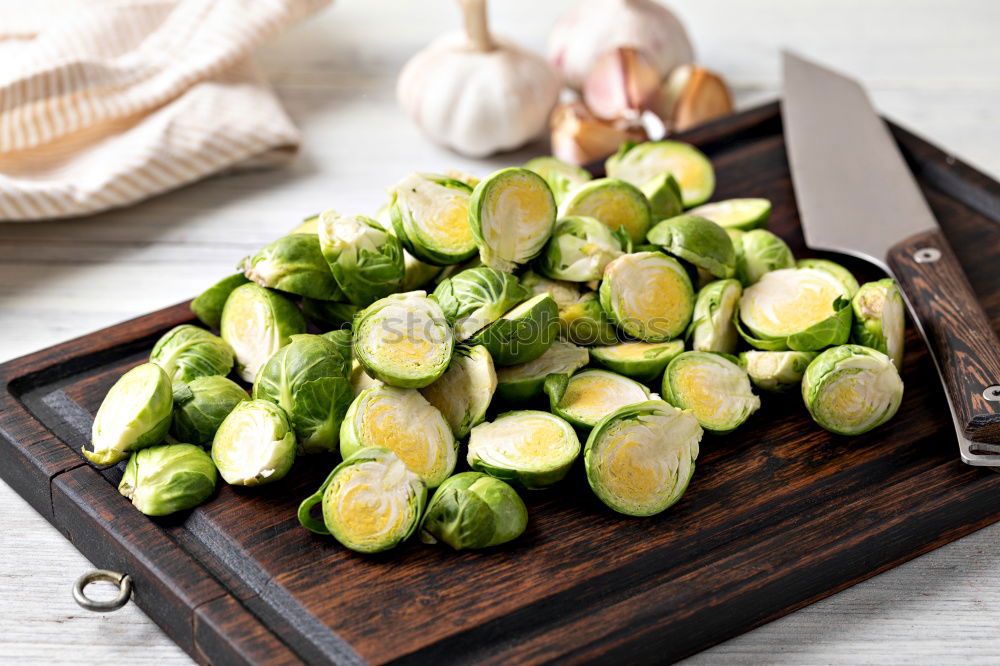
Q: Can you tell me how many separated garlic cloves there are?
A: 3